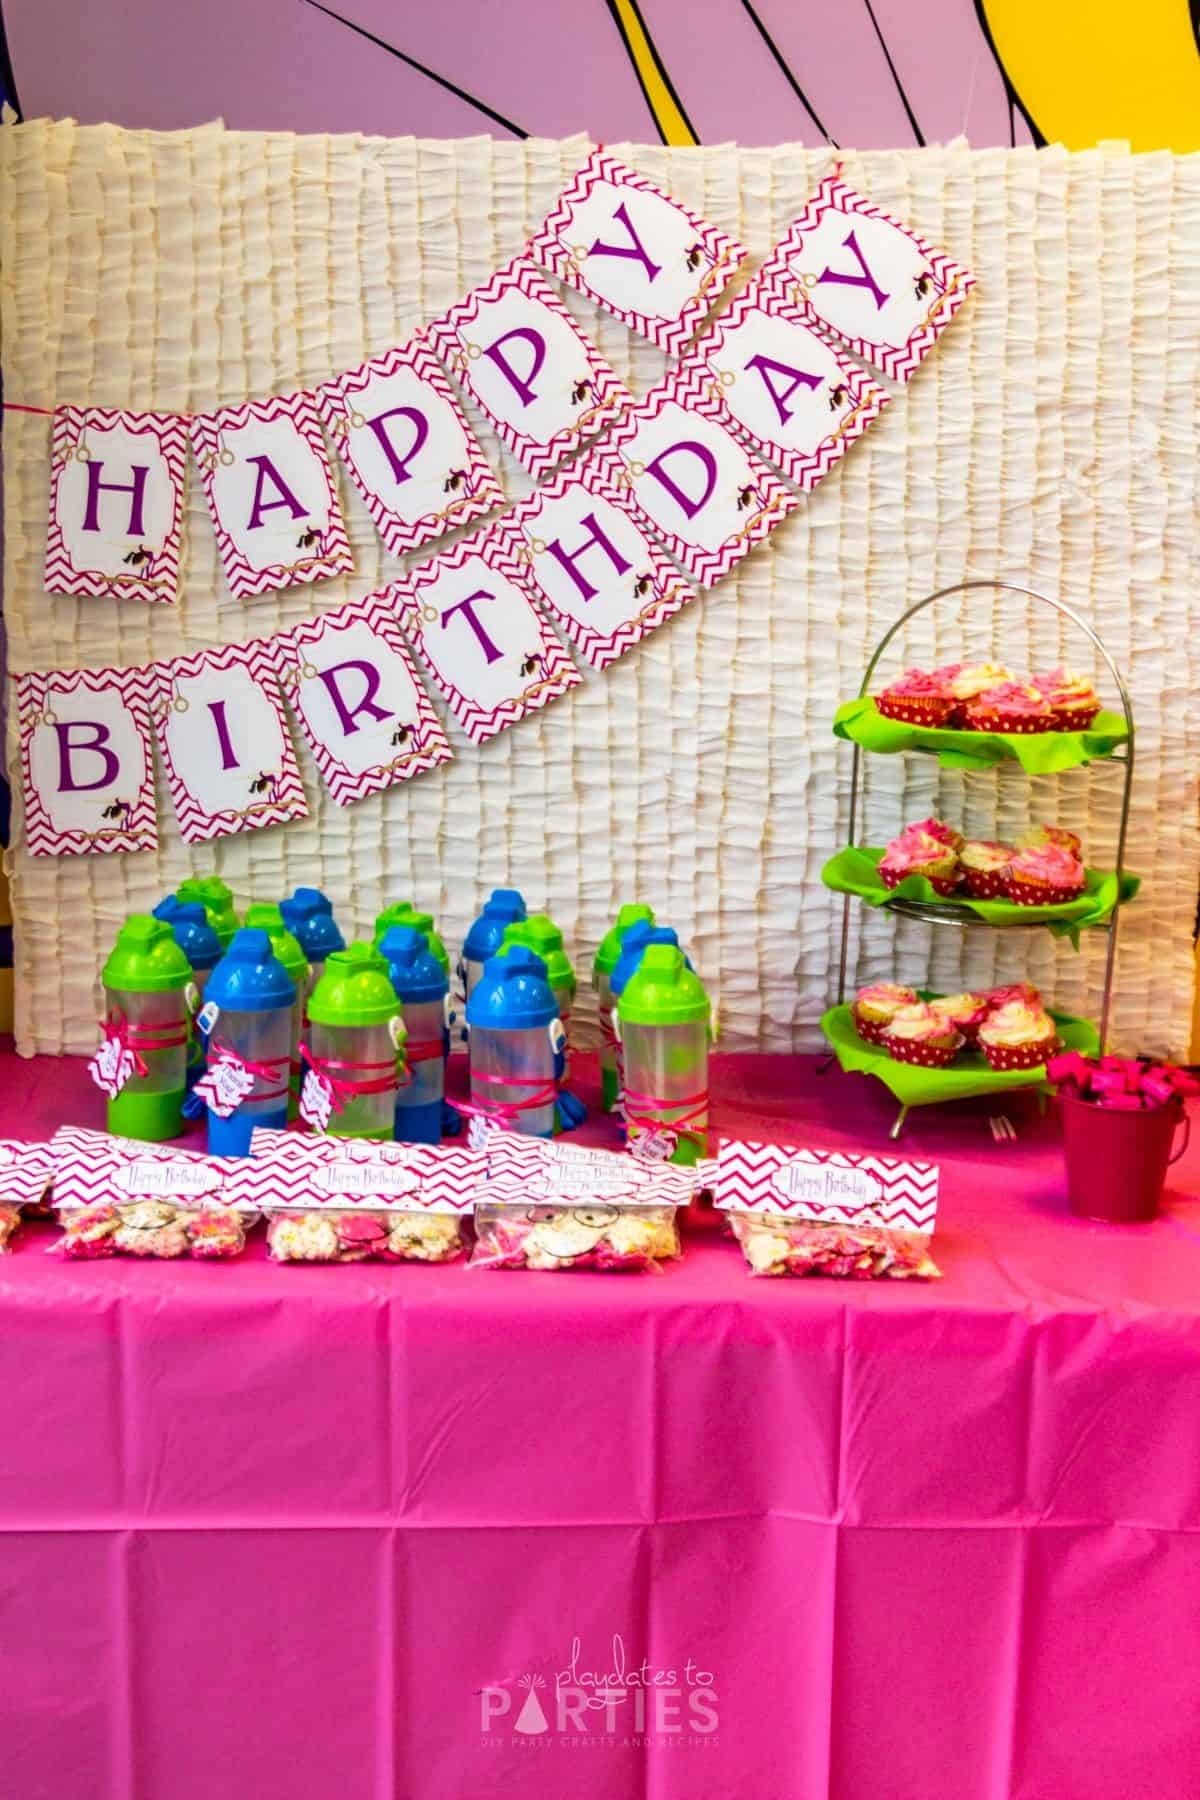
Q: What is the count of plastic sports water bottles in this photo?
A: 15